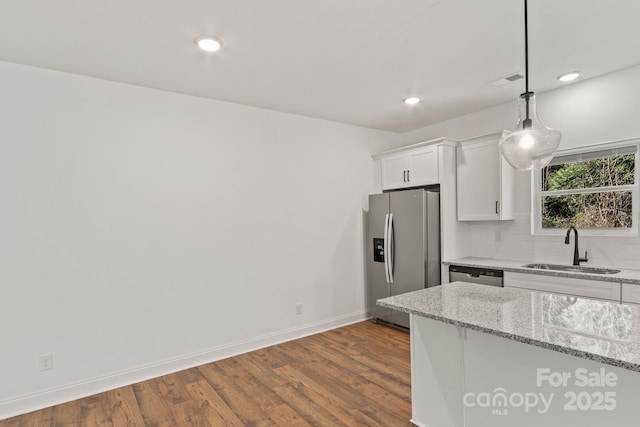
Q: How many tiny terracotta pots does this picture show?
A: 0